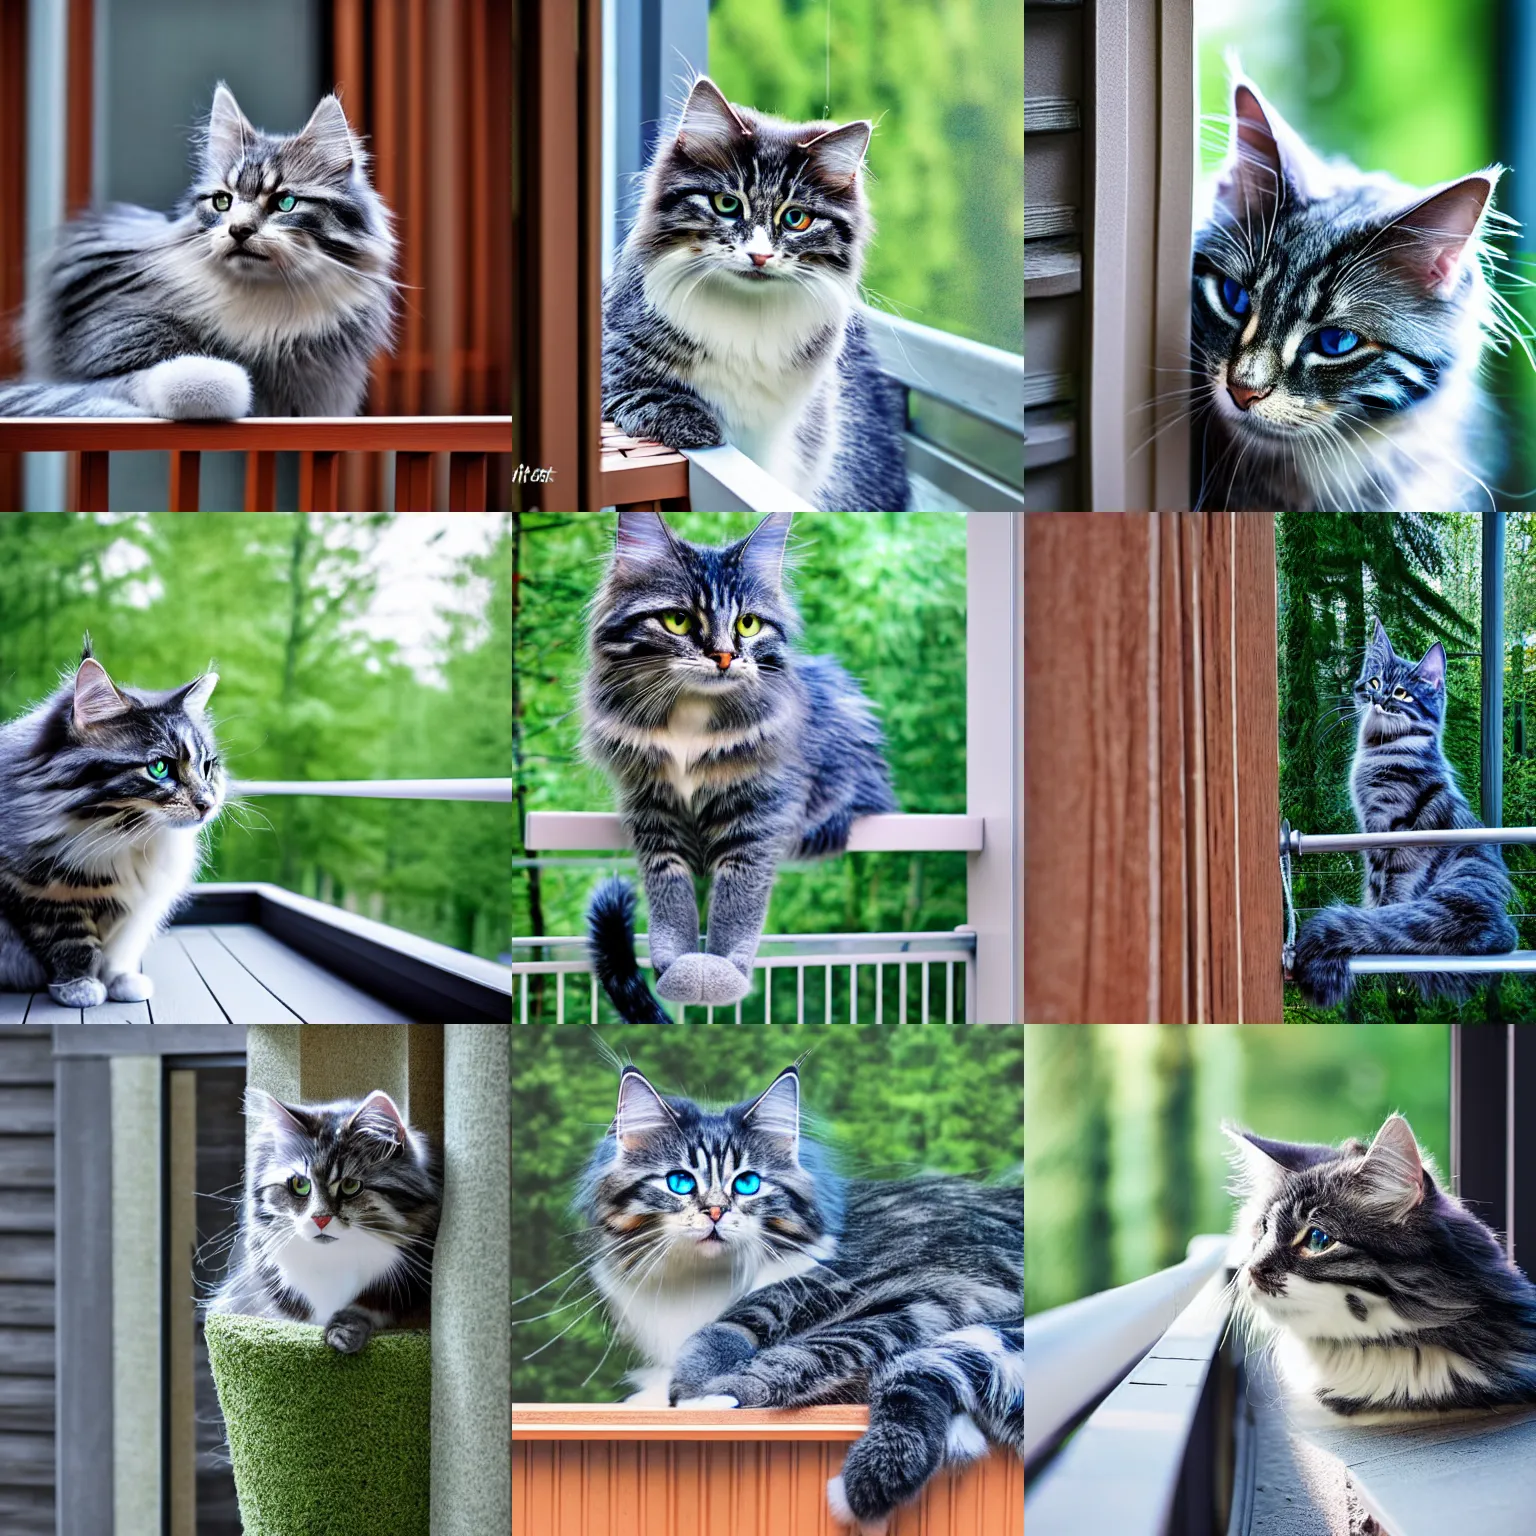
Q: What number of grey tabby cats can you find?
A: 9